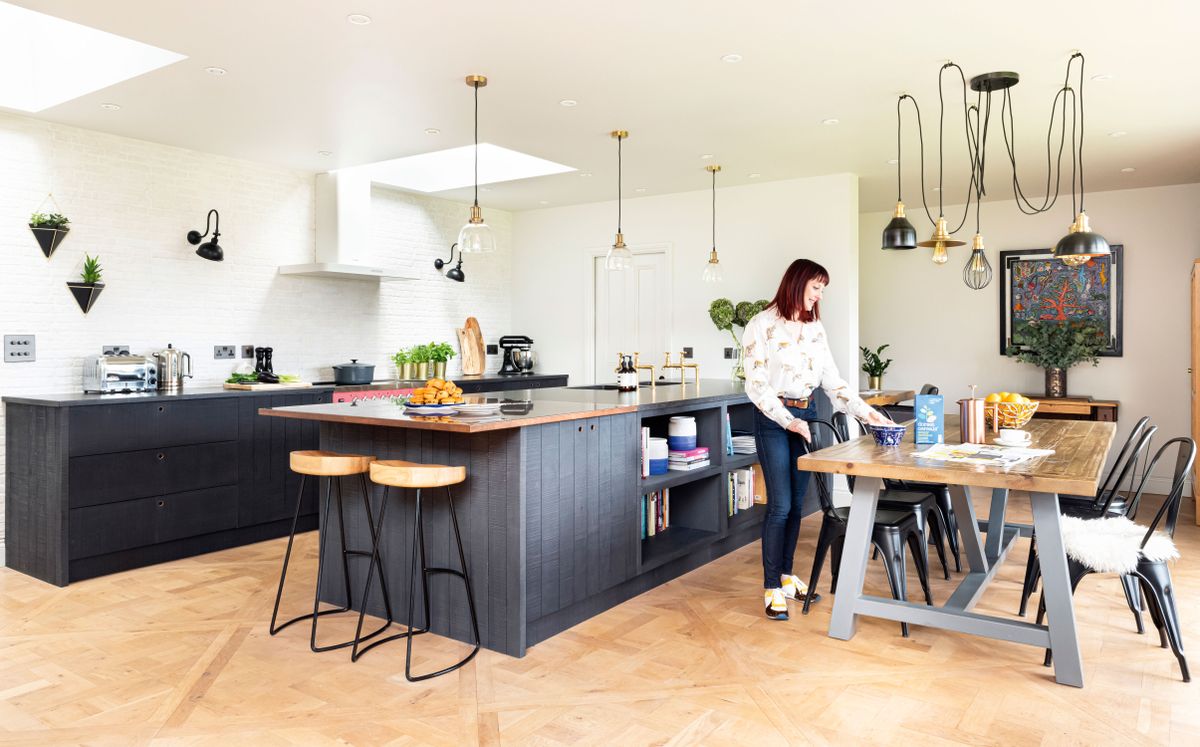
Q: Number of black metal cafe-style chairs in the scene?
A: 6